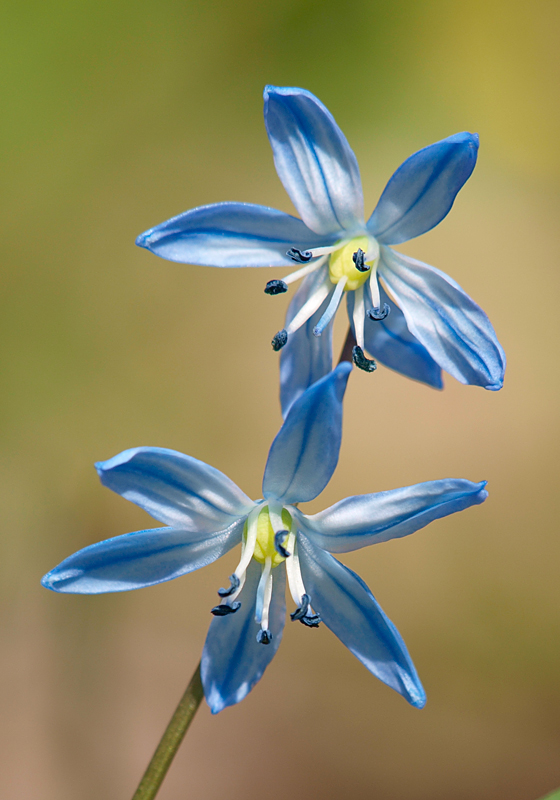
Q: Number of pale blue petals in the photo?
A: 12